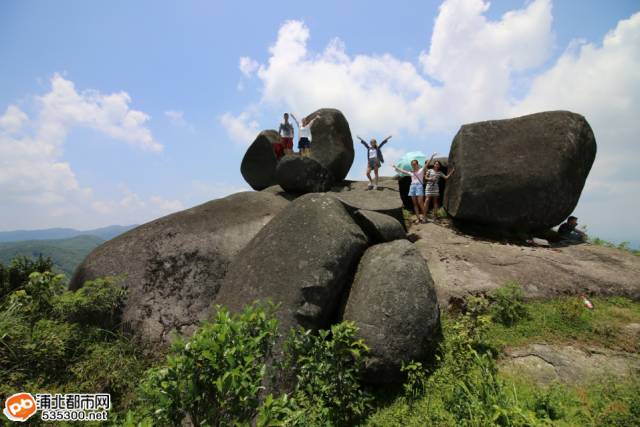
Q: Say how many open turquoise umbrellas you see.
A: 1